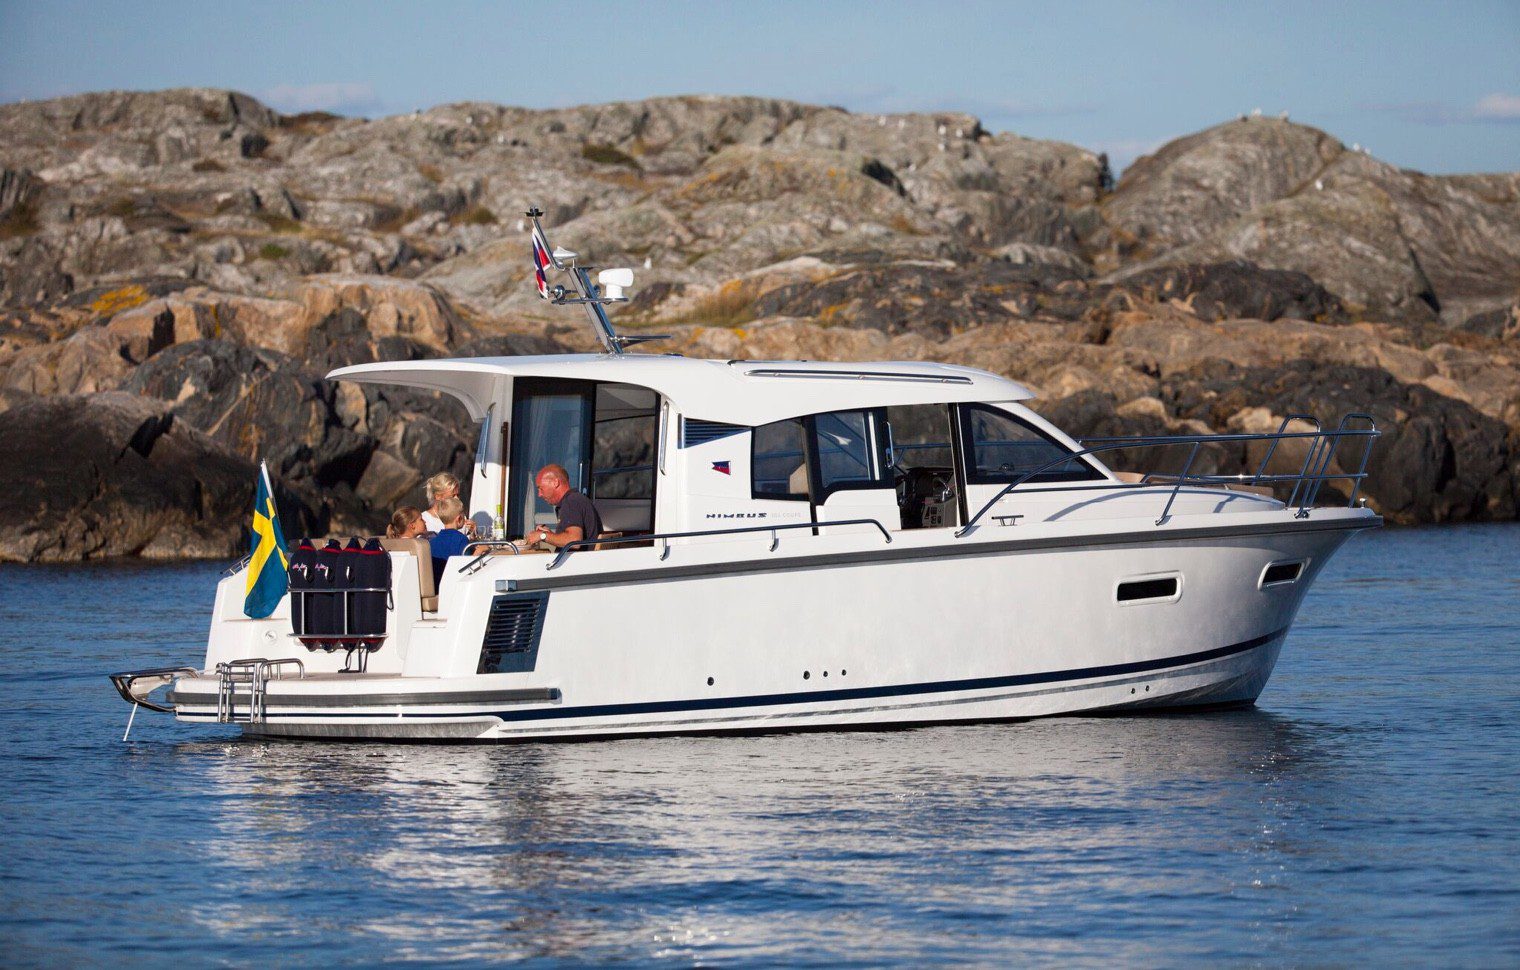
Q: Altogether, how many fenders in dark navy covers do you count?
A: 4